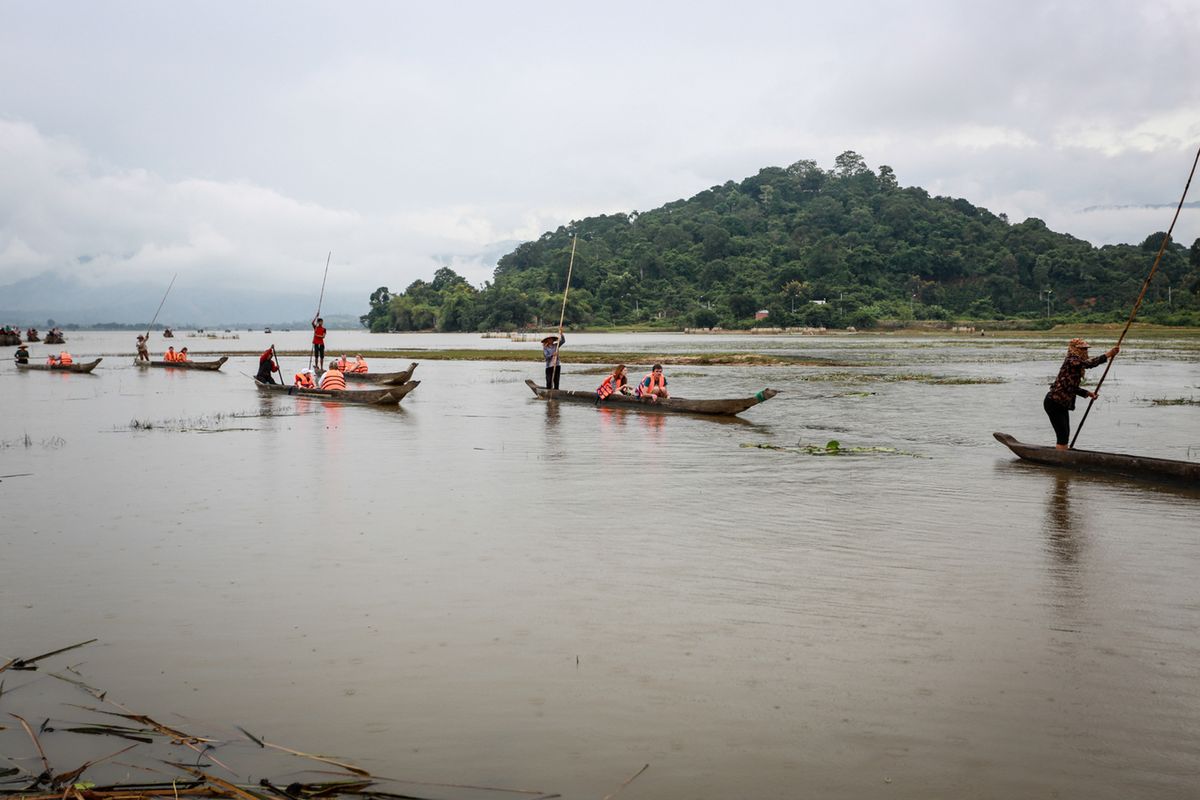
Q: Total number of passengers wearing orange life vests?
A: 10